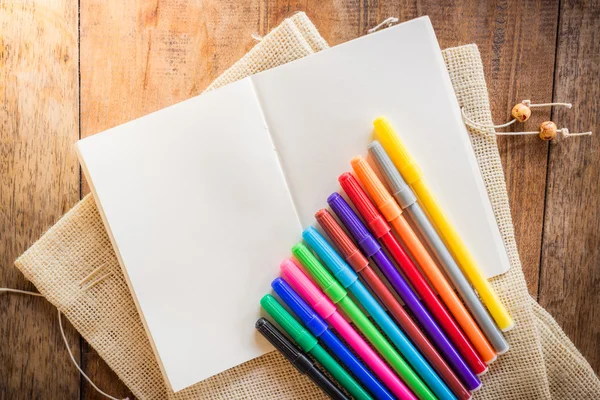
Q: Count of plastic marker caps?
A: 12